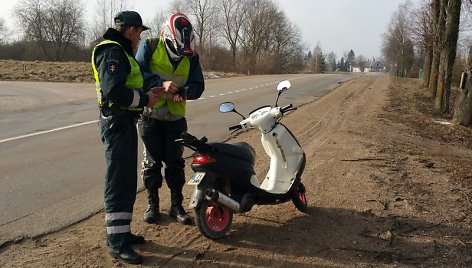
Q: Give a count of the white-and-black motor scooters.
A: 1